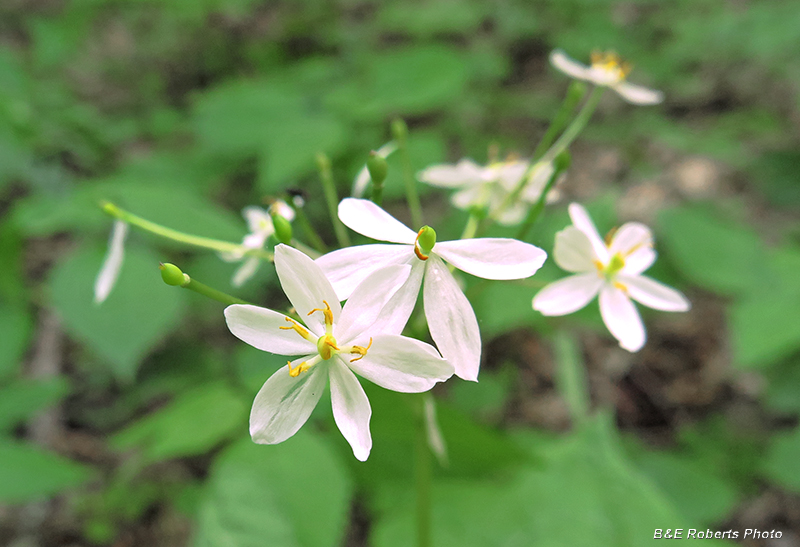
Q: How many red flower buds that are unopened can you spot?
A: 0